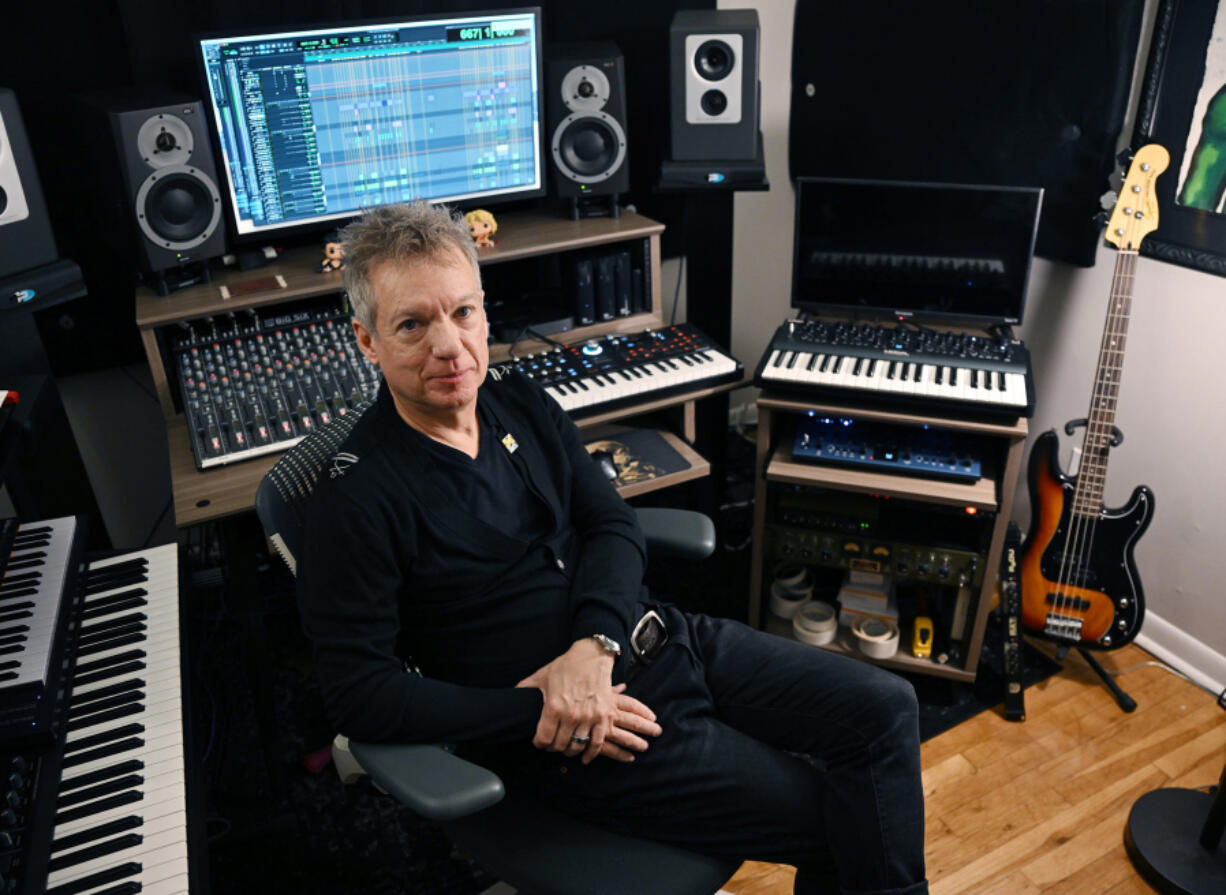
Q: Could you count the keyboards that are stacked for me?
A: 2